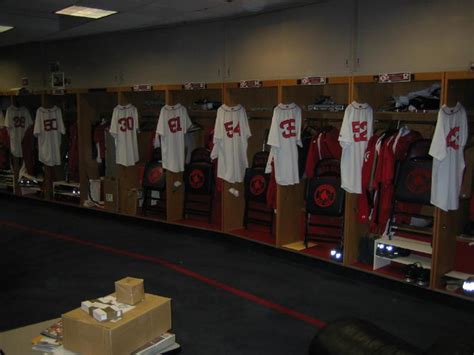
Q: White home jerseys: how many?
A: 8